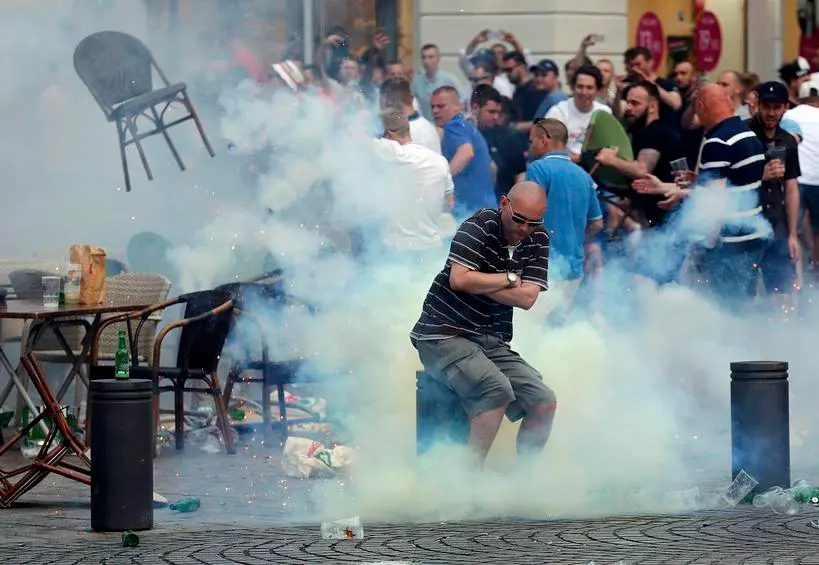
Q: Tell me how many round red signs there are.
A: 2